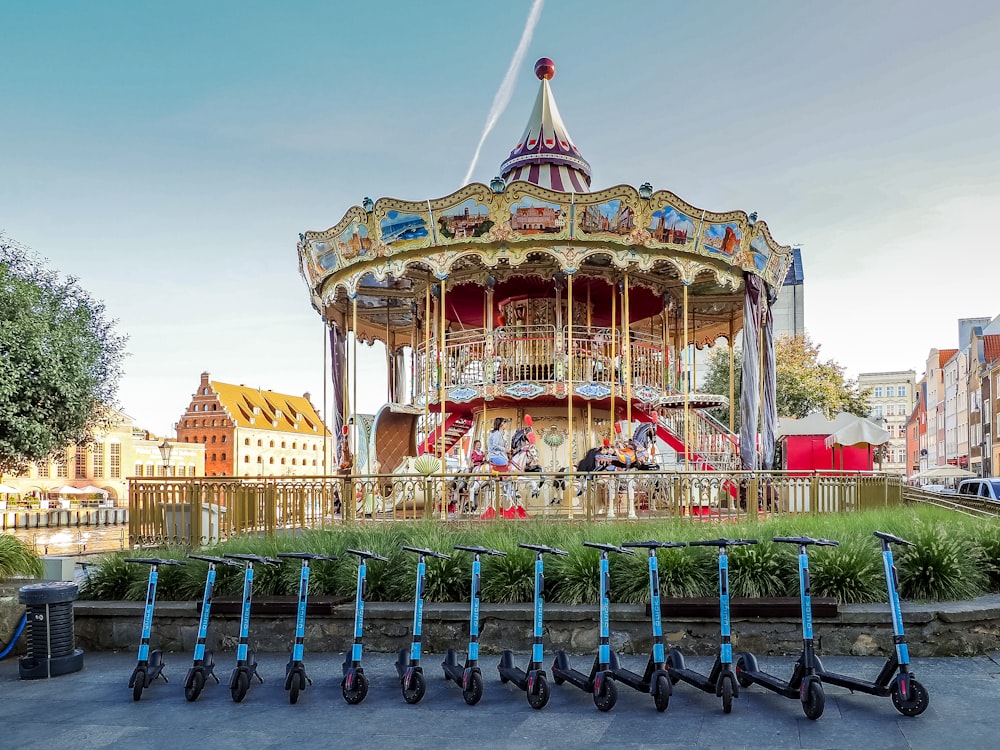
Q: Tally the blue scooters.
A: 13